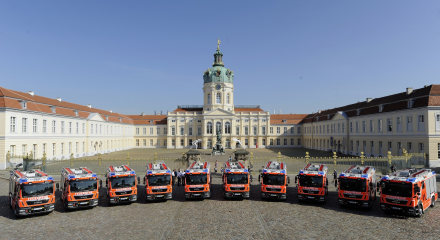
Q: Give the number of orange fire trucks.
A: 10